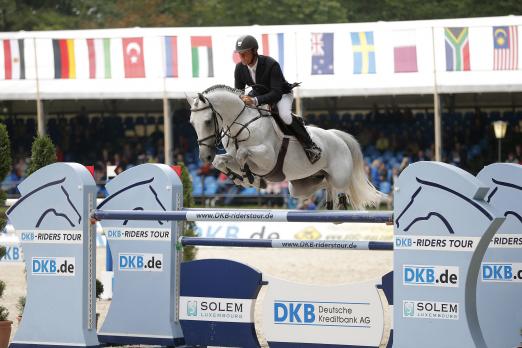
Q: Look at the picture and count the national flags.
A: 13